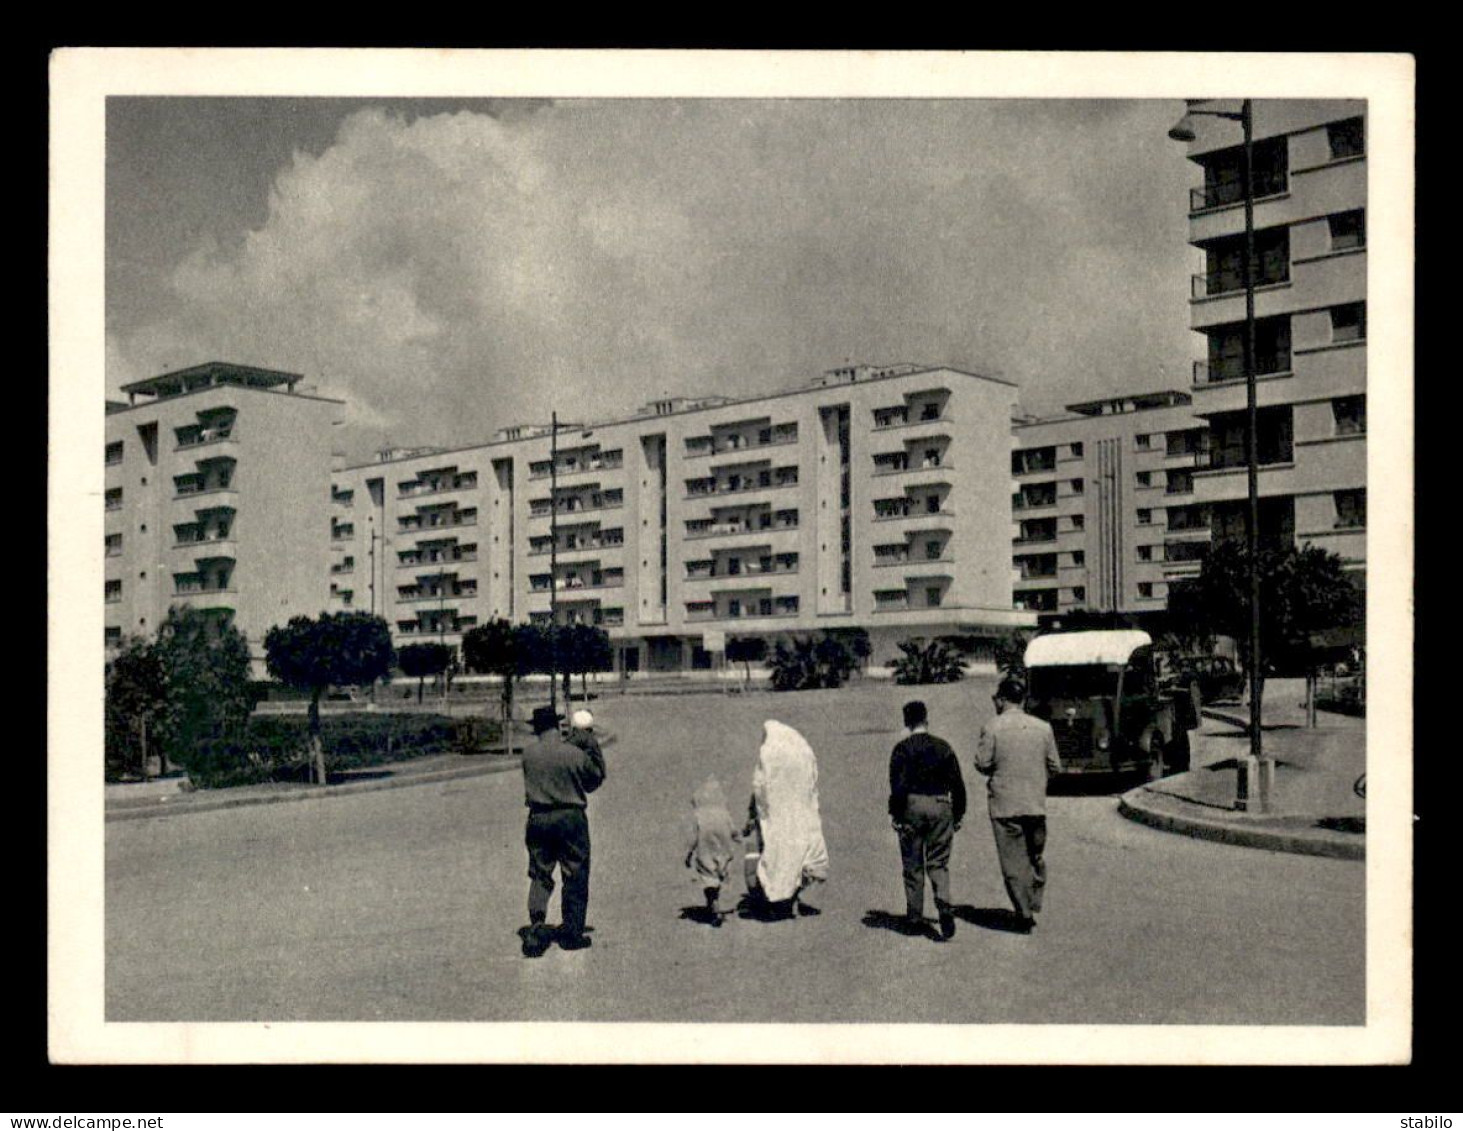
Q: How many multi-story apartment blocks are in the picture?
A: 4